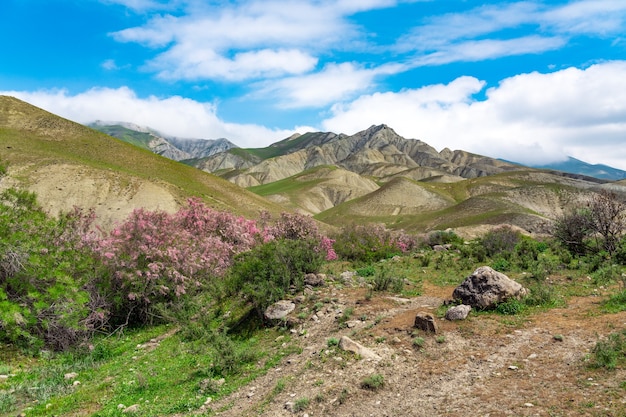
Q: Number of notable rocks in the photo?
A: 5